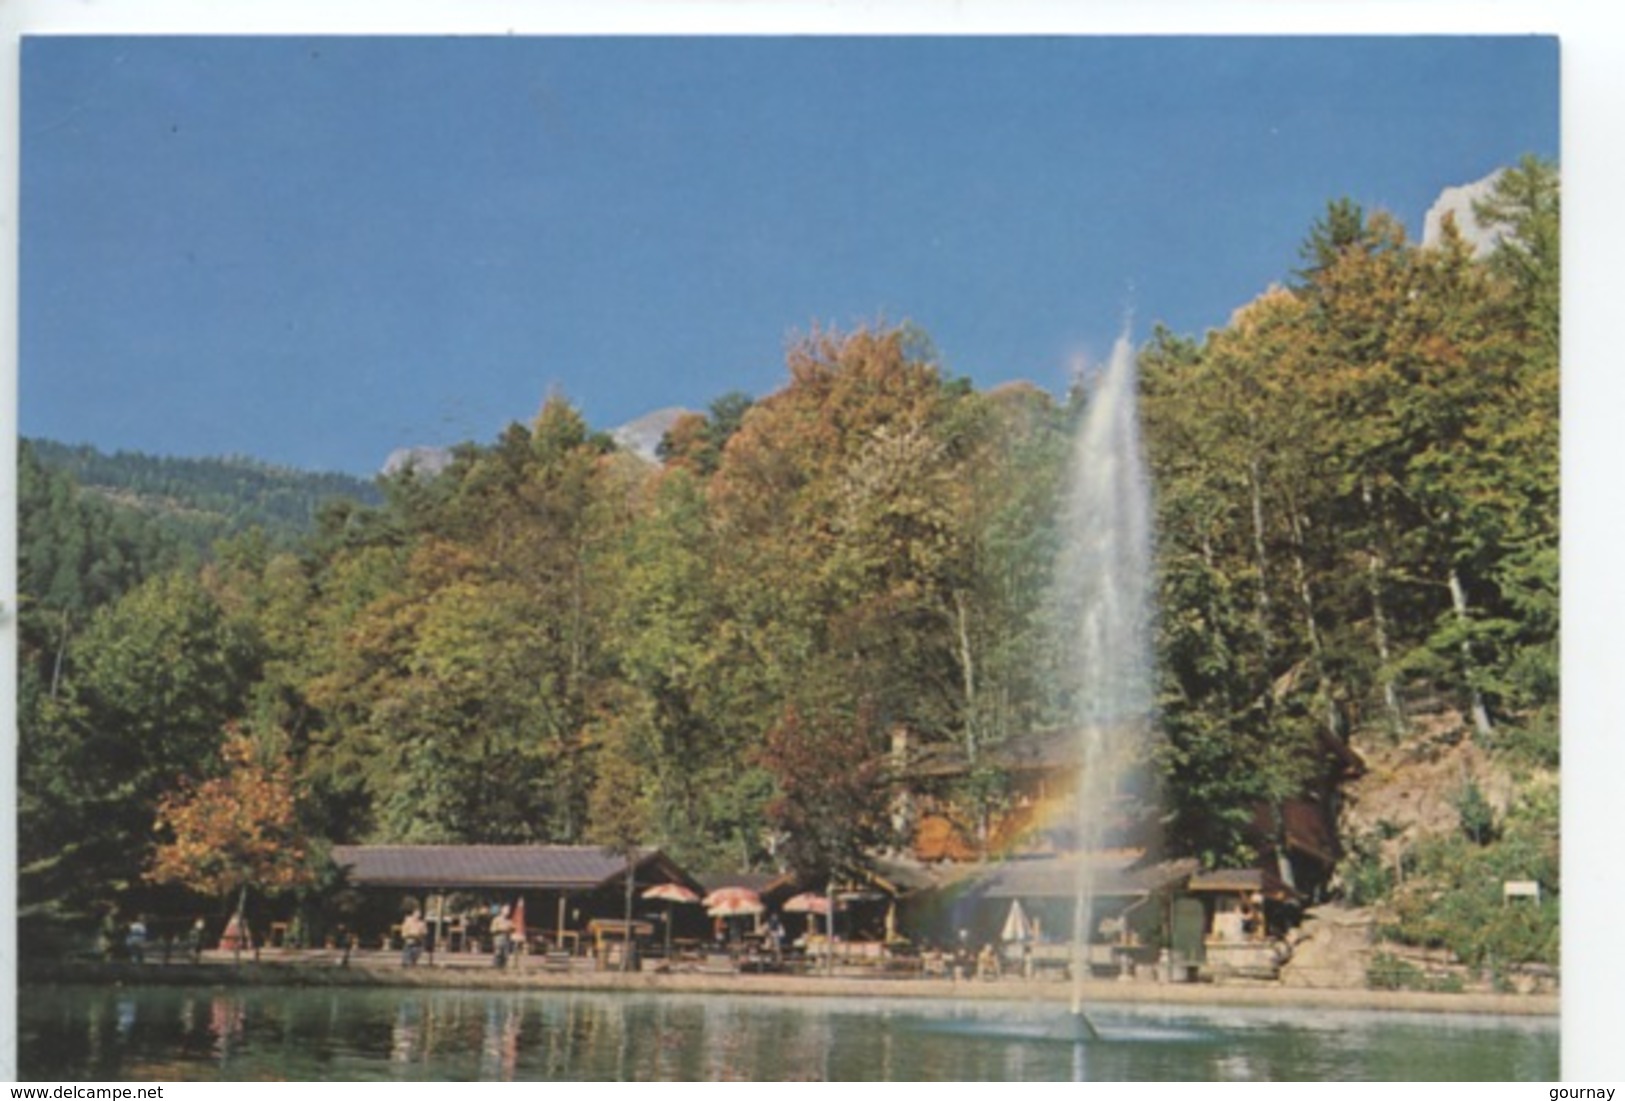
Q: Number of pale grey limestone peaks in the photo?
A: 3